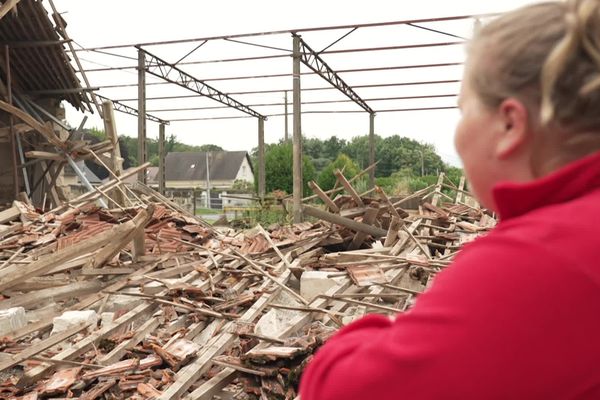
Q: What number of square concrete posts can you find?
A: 5